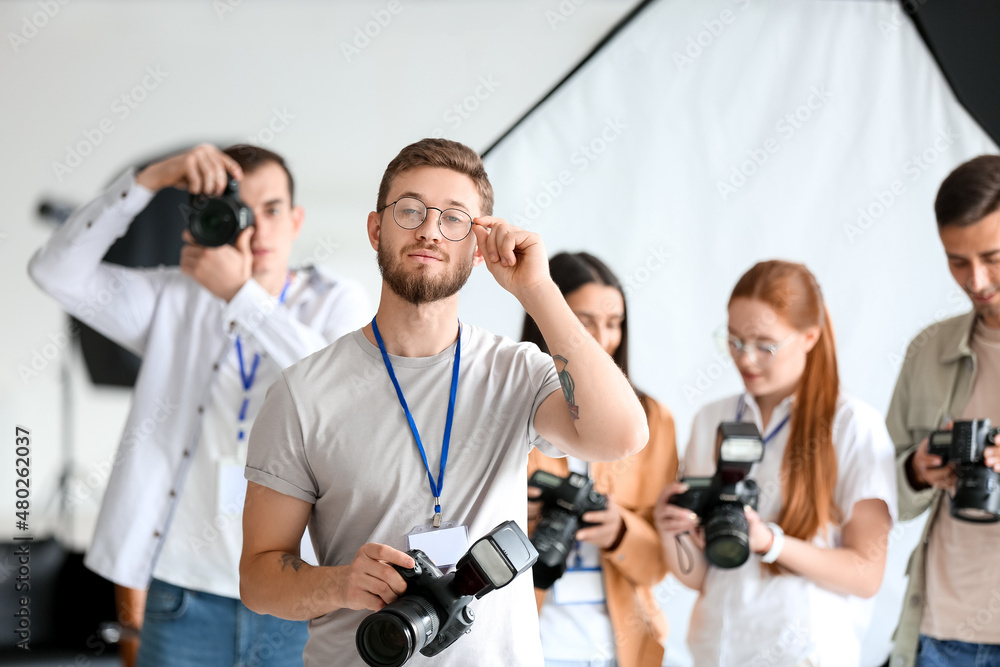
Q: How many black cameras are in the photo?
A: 5